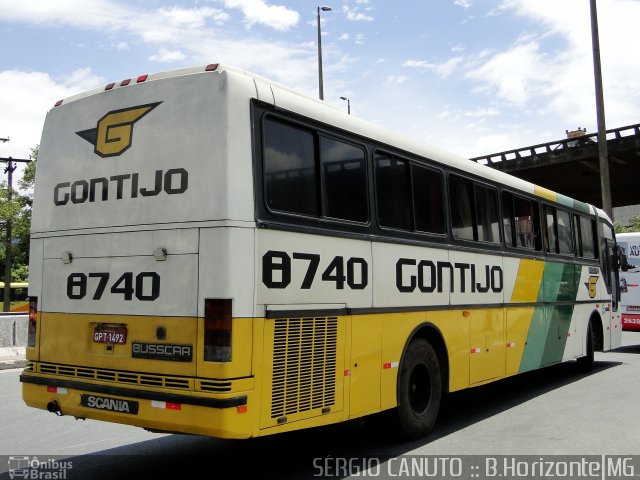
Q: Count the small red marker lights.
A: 5